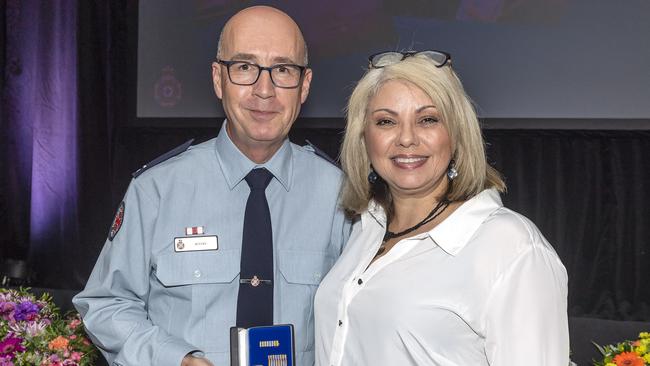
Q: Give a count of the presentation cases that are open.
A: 1